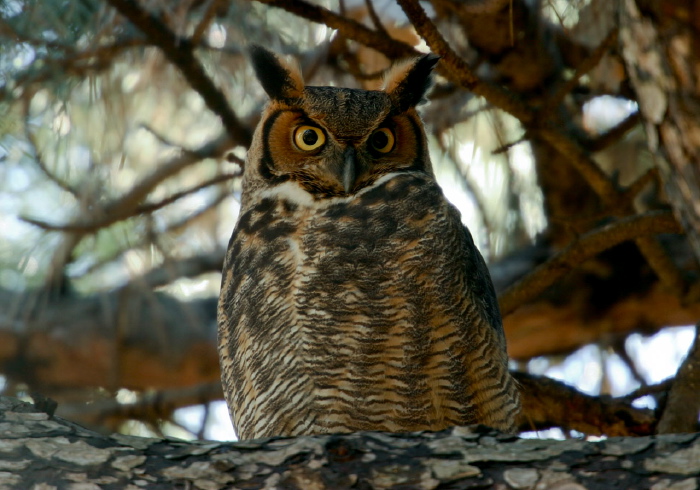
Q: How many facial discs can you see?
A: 2